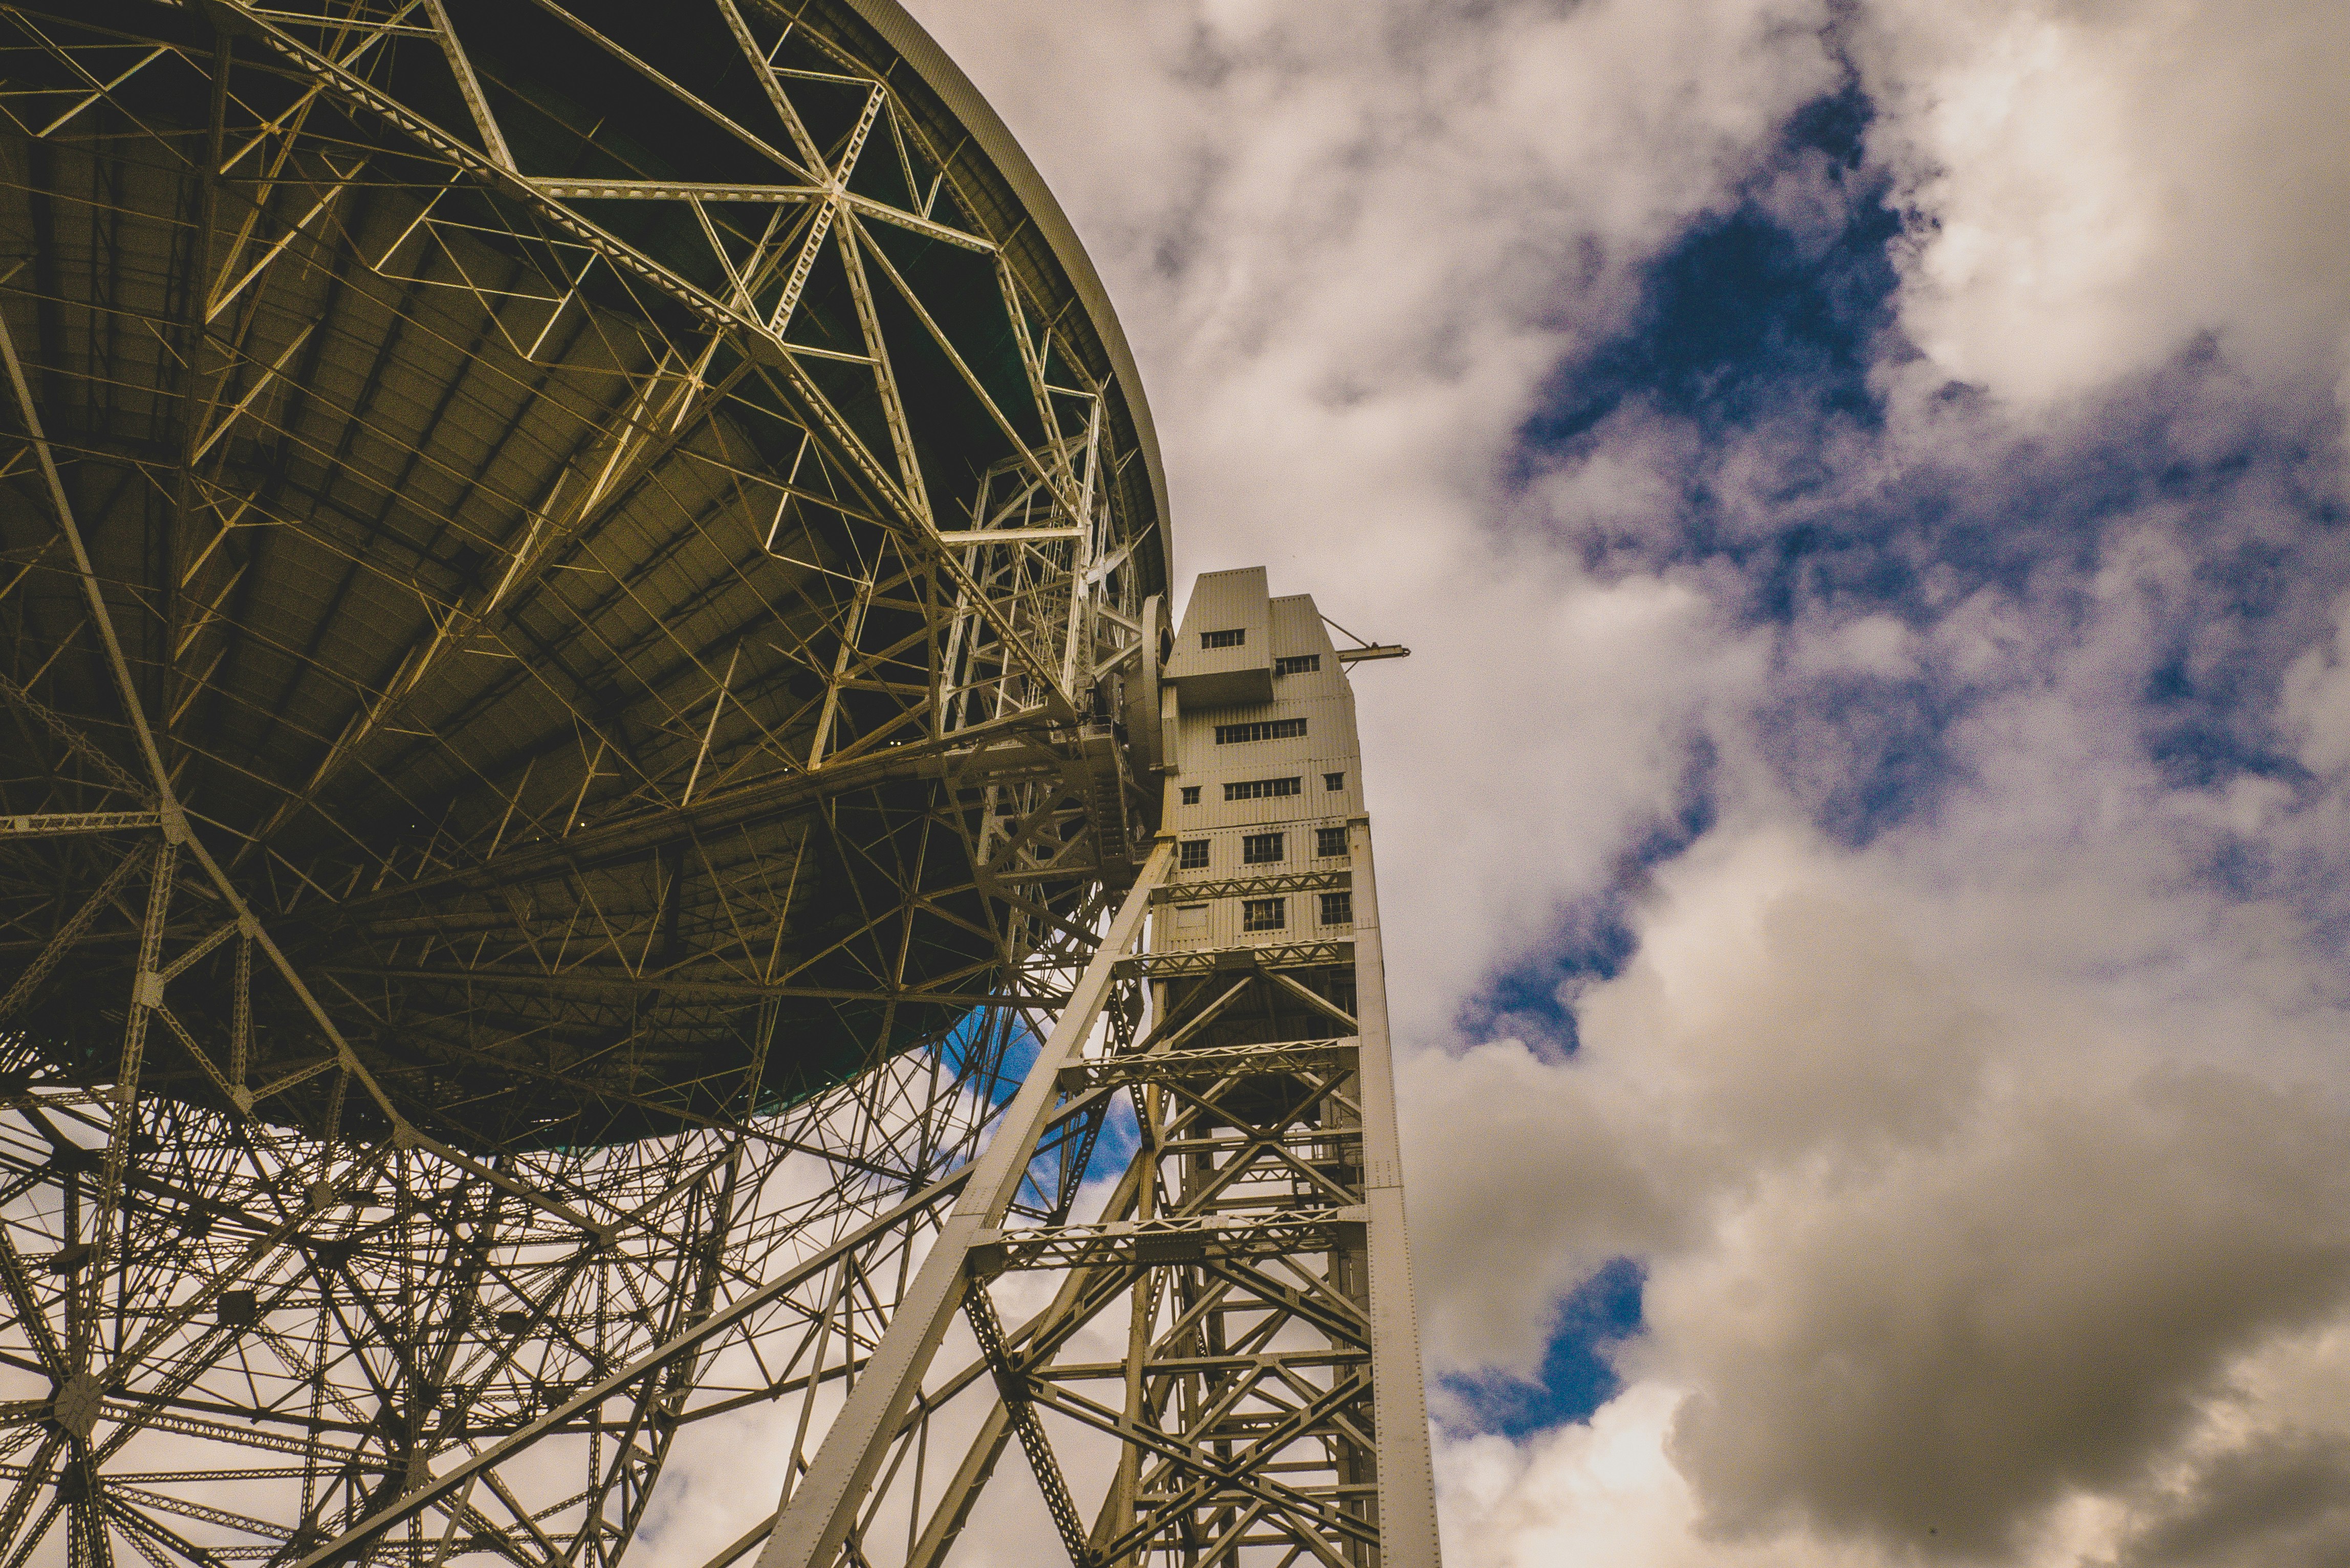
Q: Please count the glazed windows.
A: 11